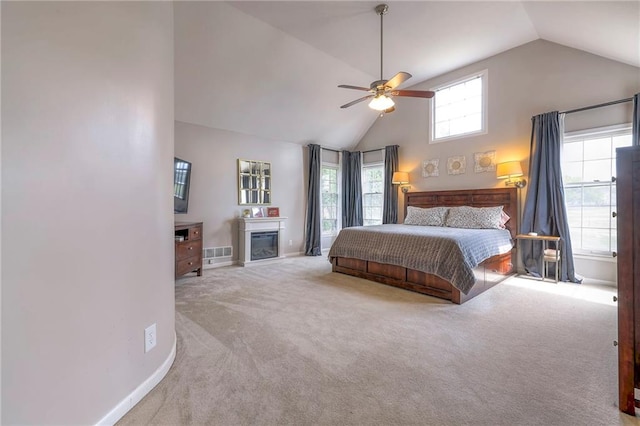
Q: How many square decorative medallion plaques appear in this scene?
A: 3